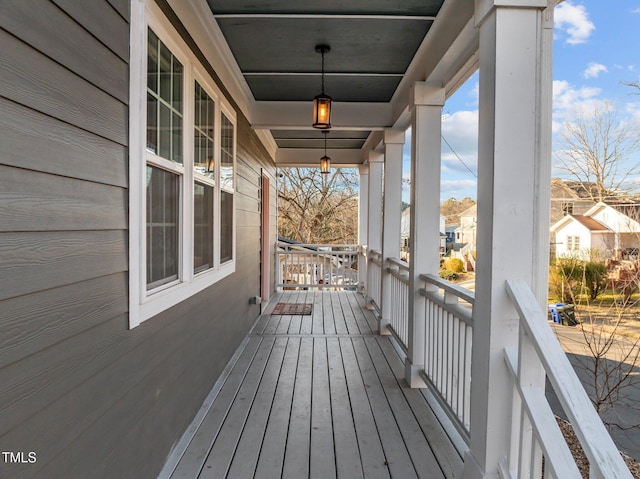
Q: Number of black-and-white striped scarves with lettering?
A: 0